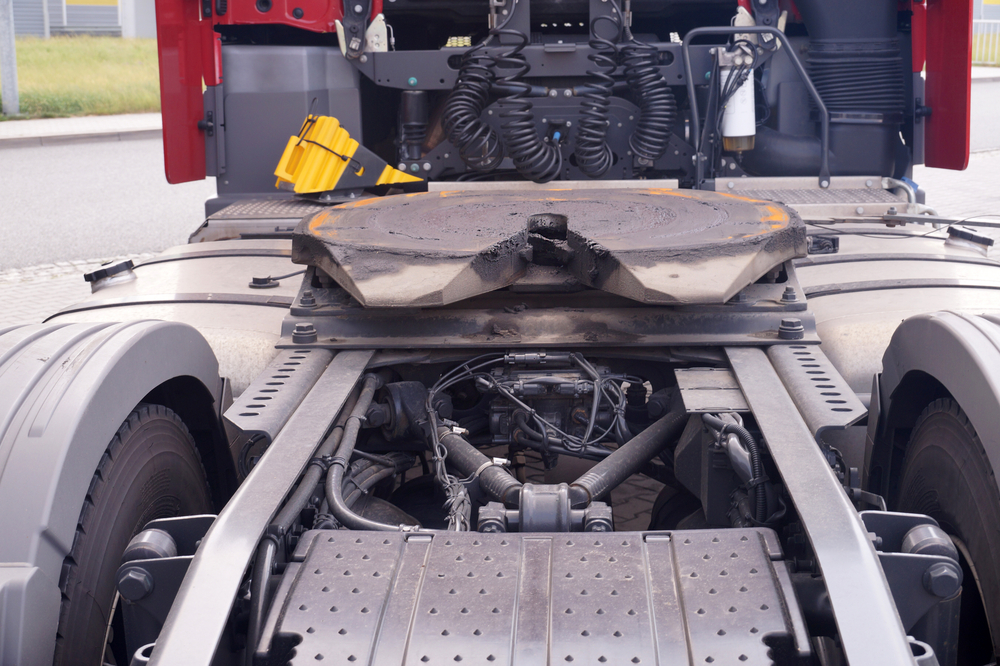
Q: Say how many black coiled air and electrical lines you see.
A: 4